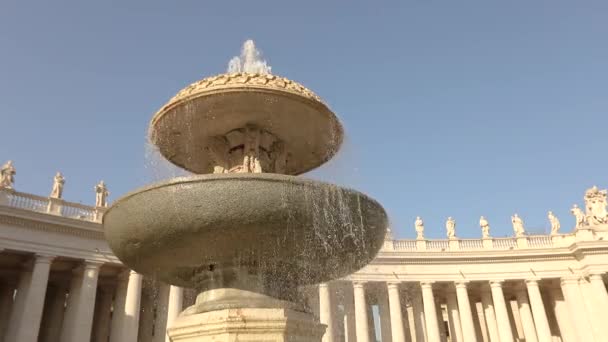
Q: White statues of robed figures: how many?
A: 9